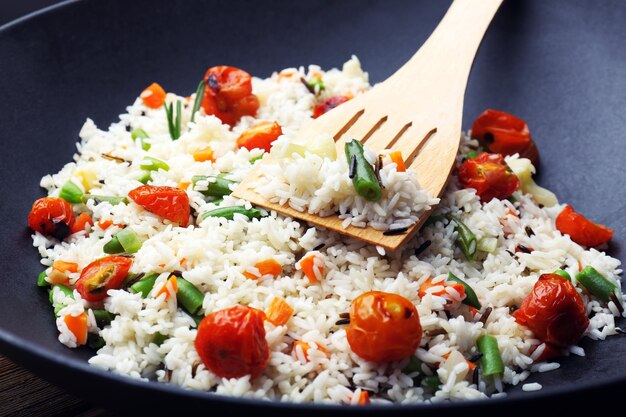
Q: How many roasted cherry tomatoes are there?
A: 12